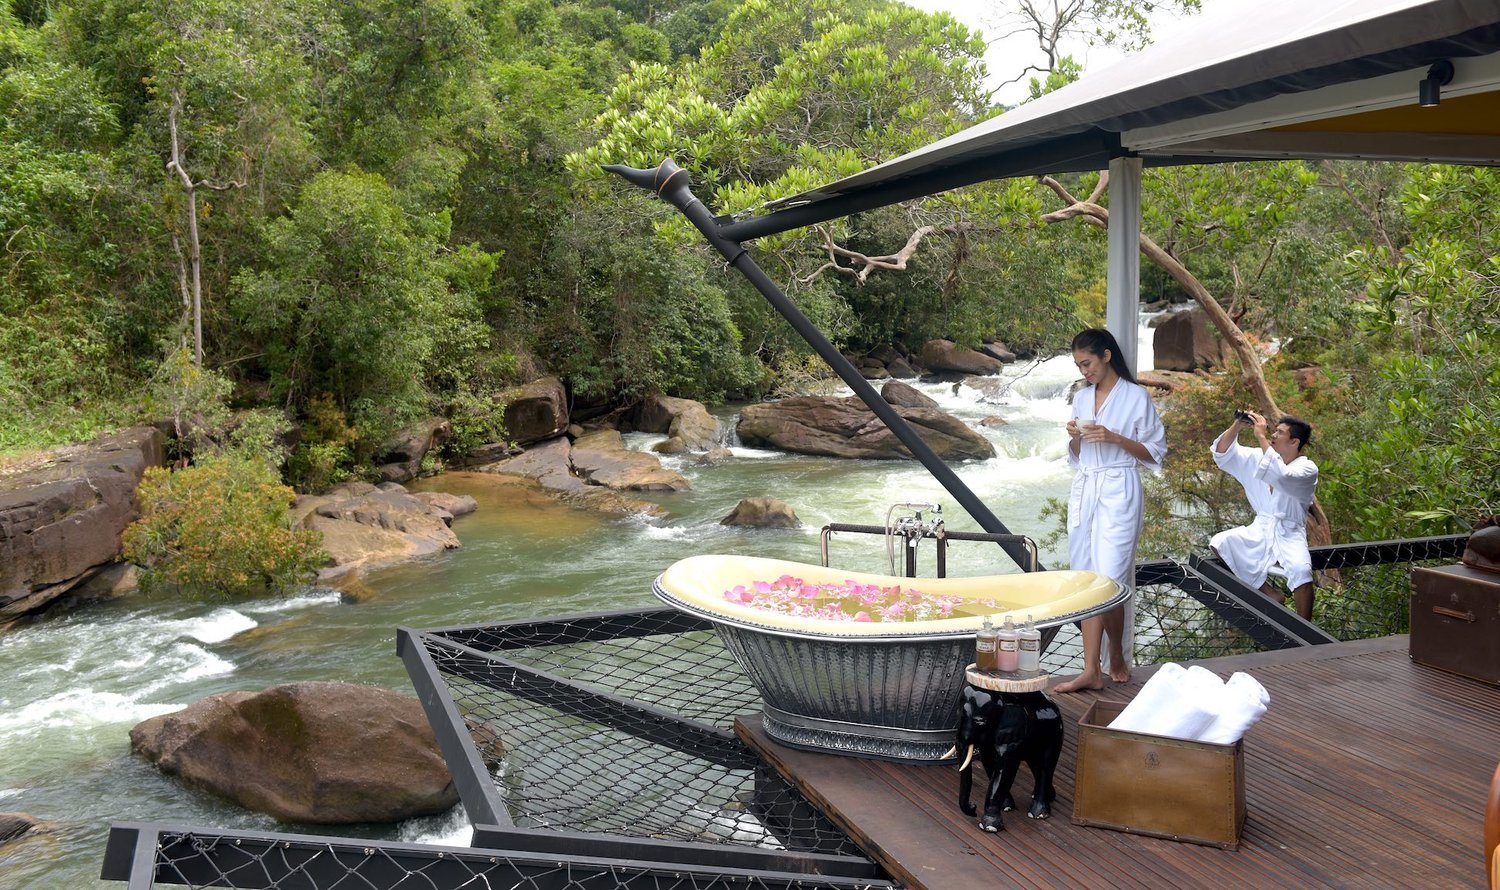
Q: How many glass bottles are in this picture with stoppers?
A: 3